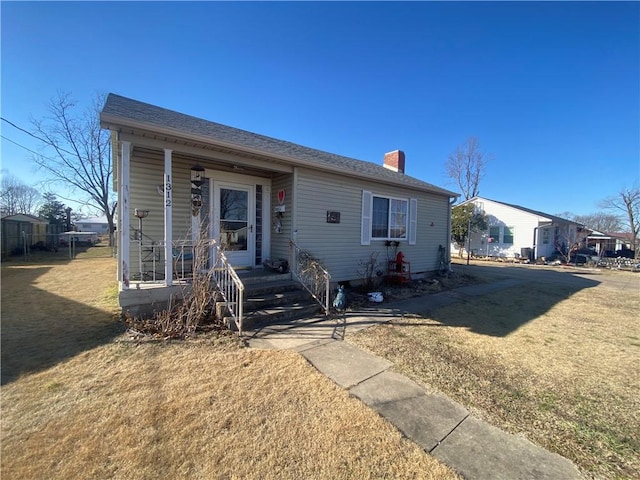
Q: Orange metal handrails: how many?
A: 0